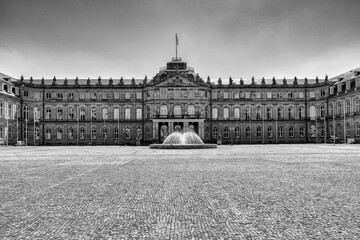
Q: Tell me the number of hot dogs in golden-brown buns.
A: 0